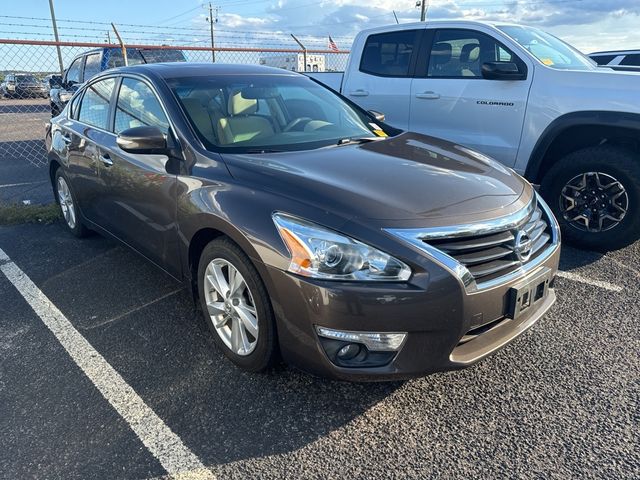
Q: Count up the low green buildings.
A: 0